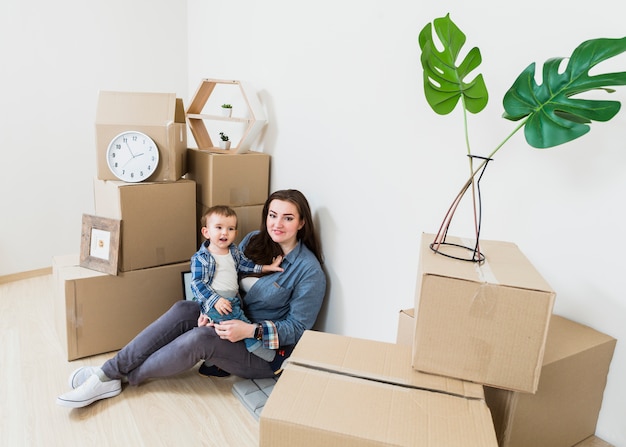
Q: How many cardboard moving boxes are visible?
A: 8